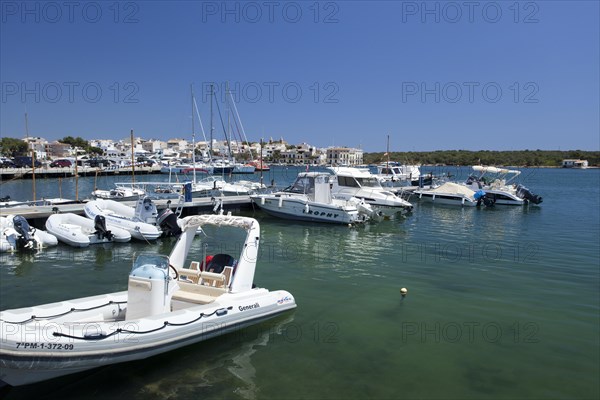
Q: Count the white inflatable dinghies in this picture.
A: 4